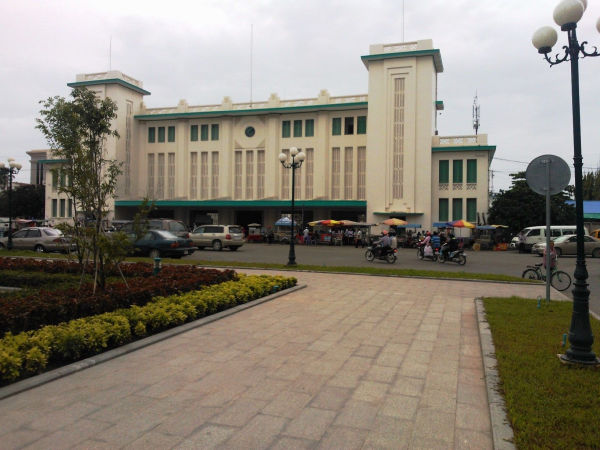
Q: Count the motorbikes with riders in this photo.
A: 3